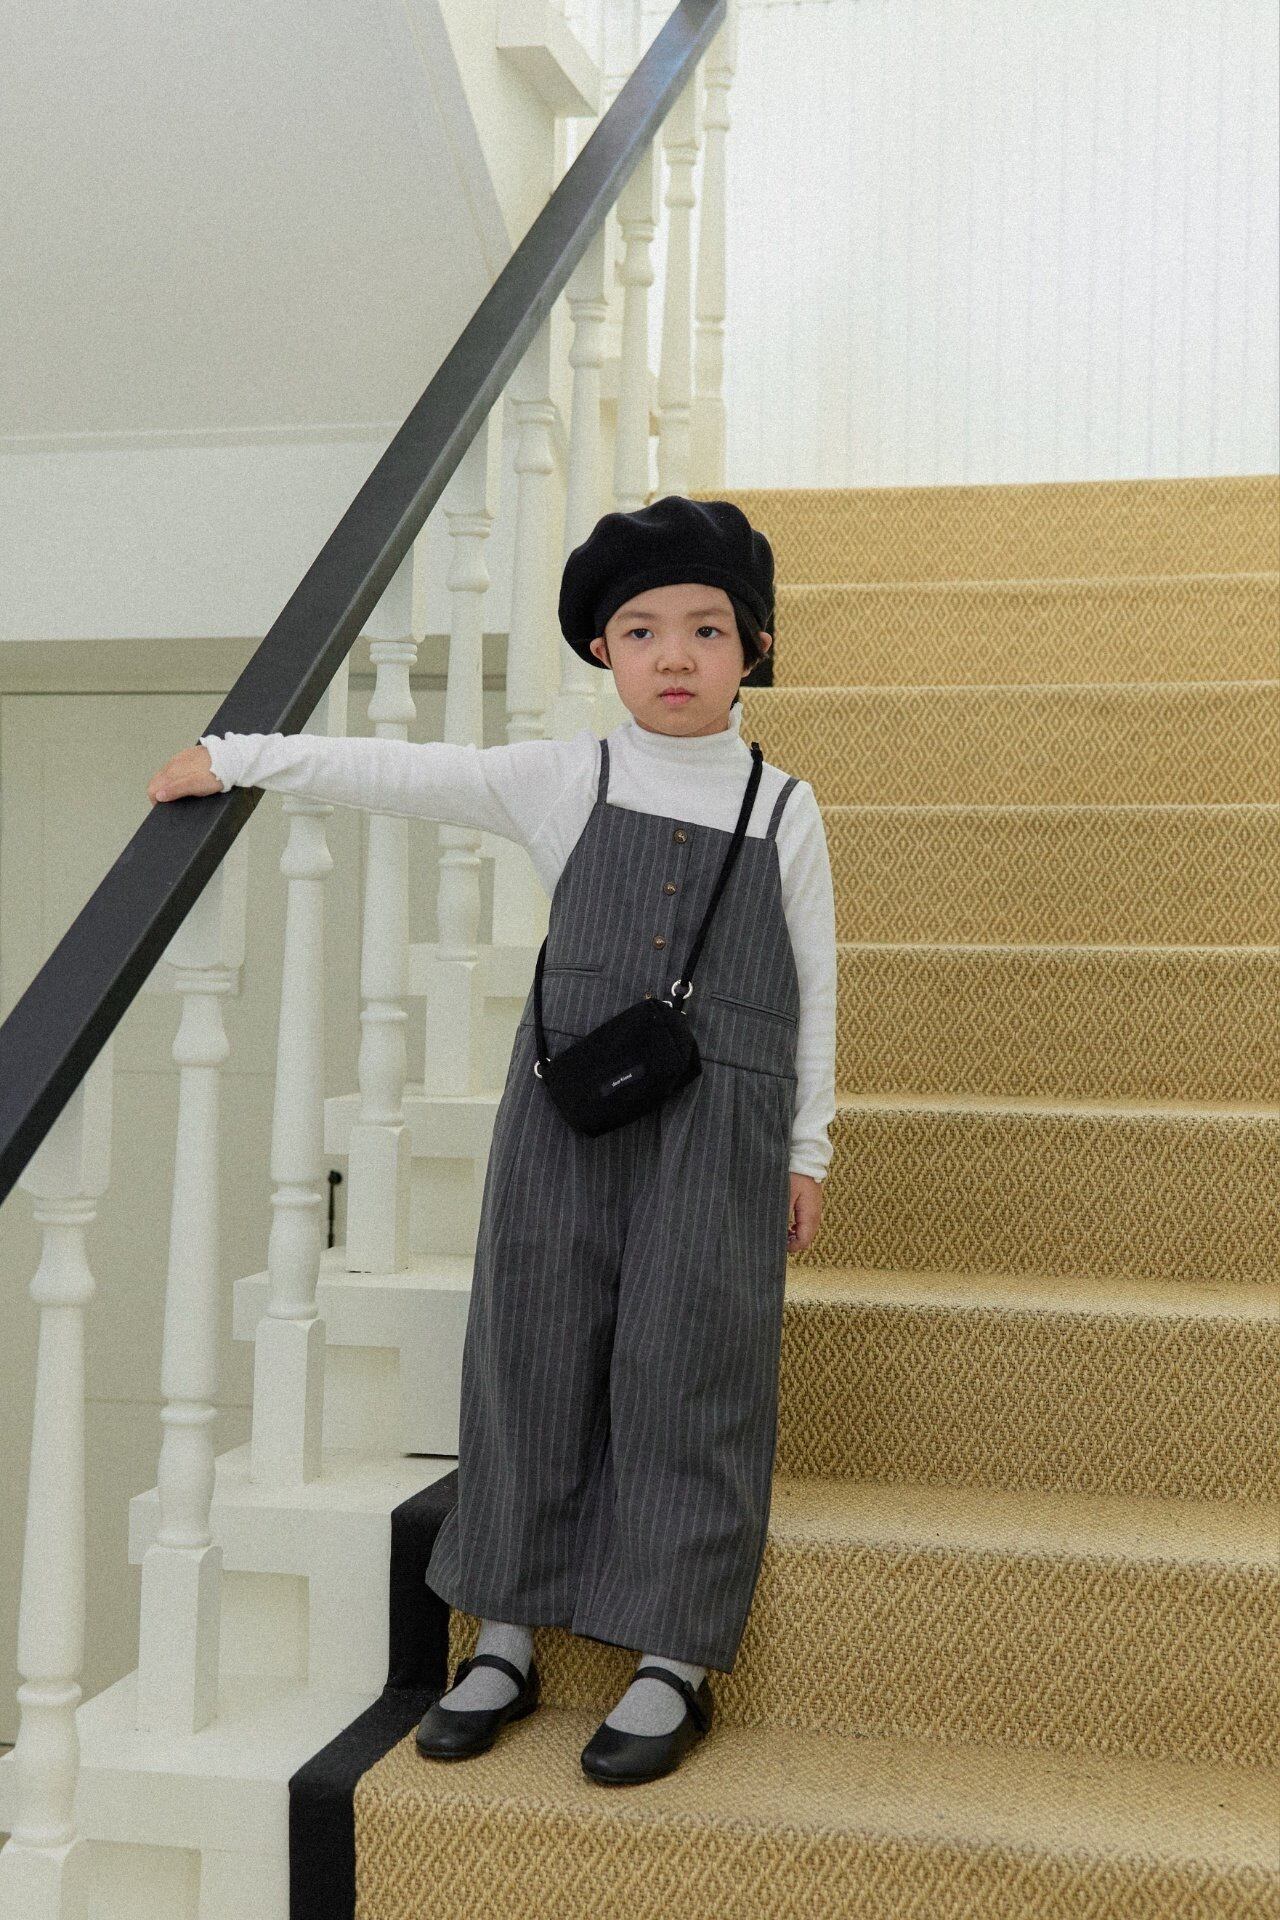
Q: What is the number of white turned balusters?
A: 10